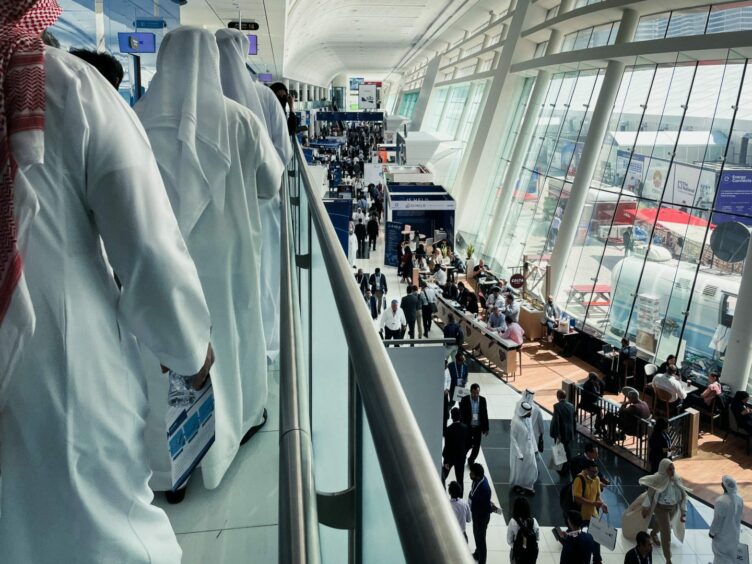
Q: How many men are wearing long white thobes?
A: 6